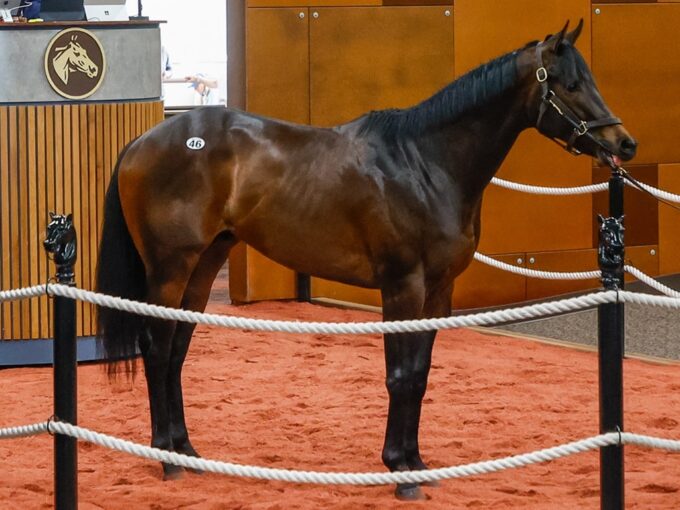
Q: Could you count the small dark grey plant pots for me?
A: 0